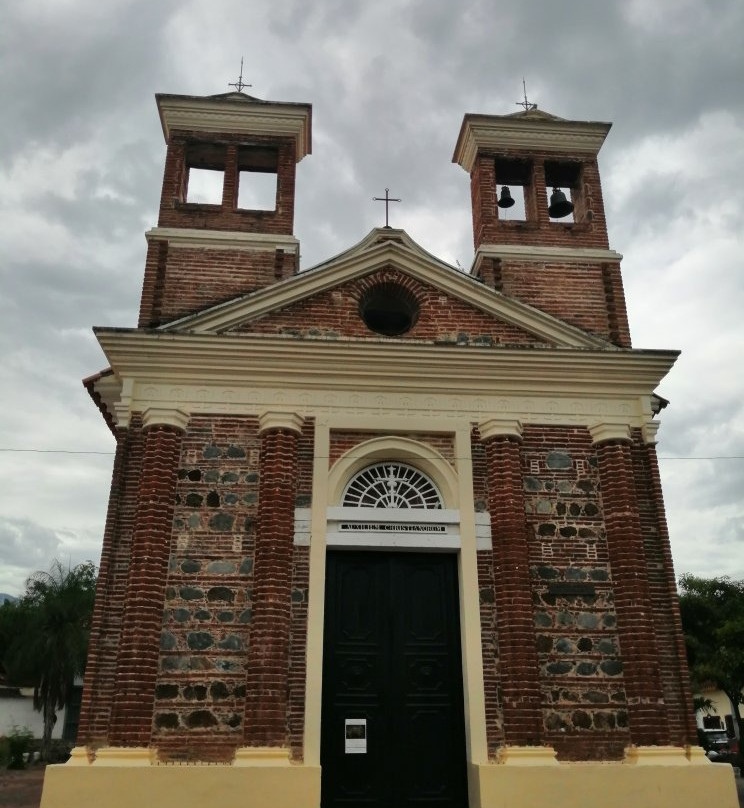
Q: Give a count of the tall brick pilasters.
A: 4